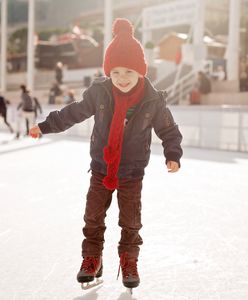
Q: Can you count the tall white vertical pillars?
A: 5